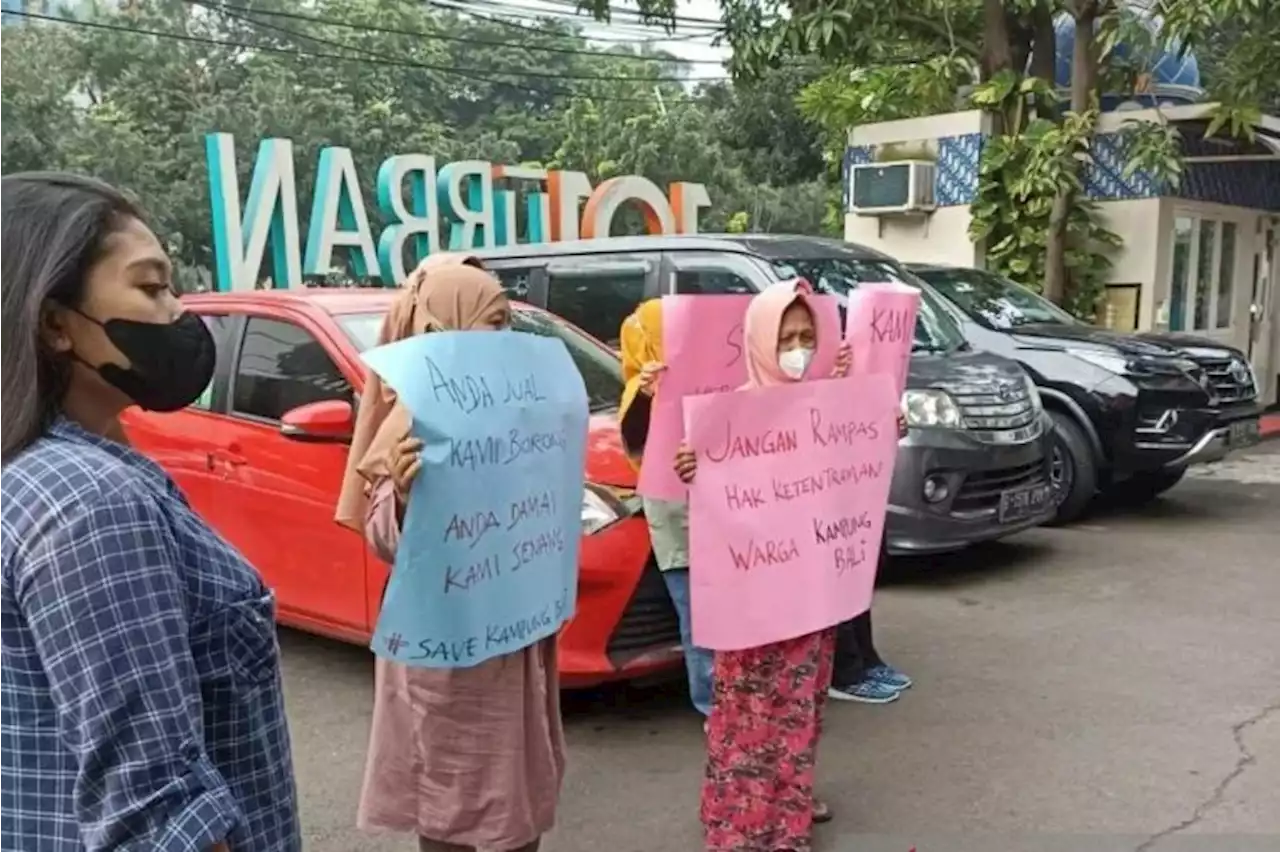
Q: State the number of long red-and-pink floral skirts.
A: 1